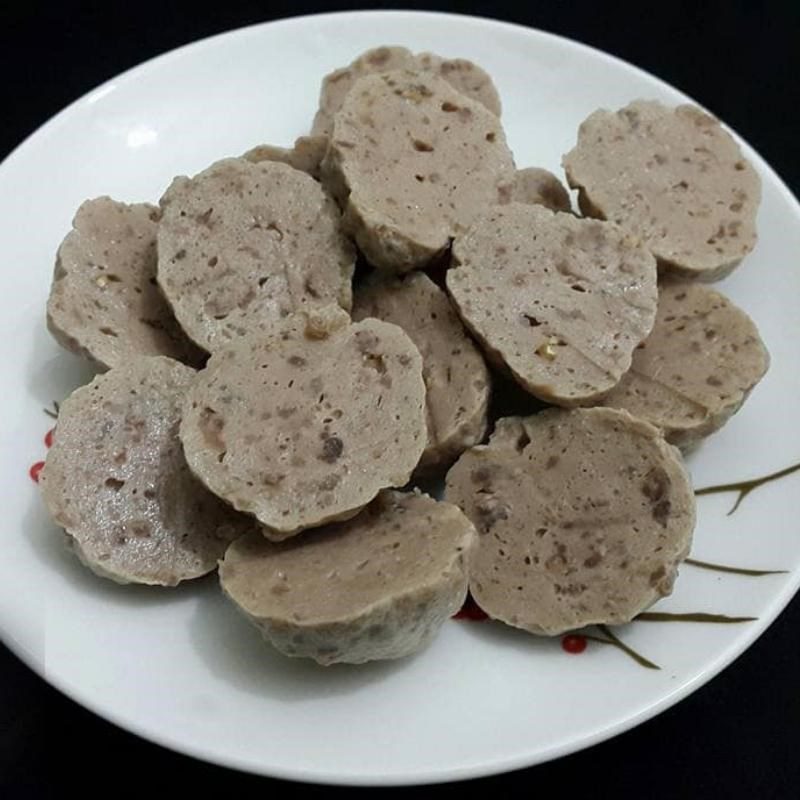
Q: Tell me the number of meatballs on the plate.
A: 14